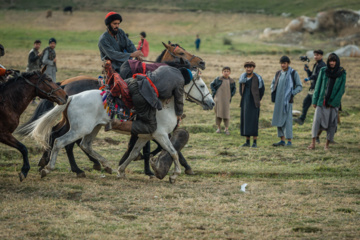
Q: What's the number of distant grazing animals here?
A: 2